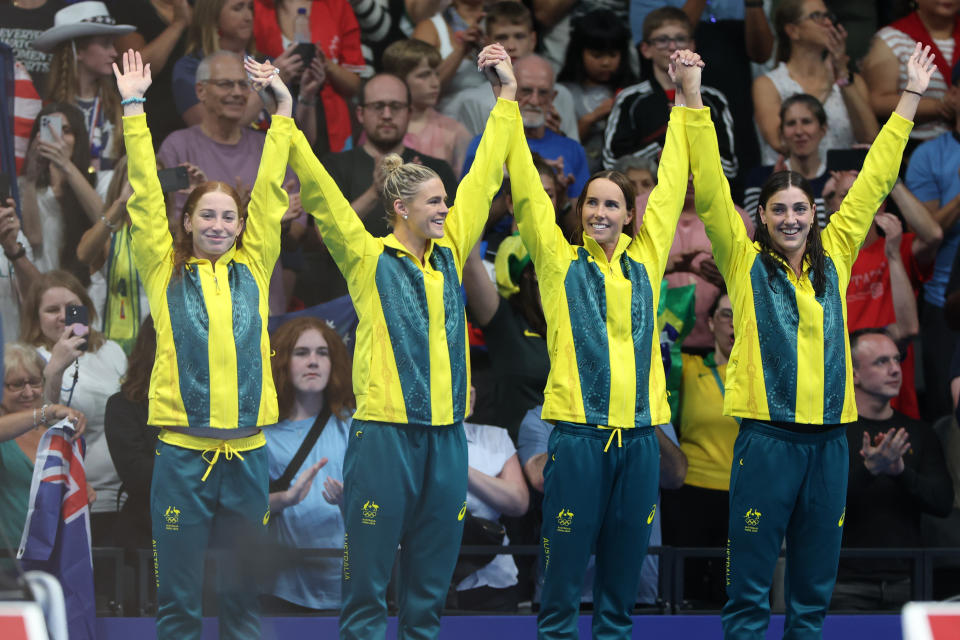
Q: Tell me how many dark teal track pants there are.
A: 4